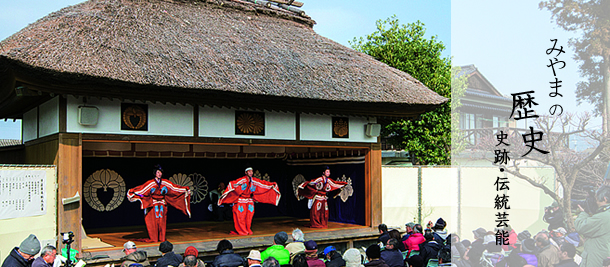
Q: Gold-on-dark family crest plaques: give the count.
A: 3